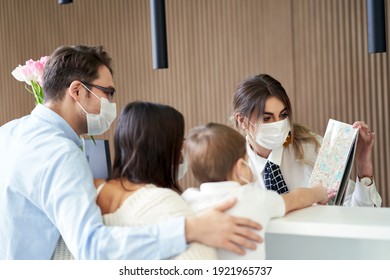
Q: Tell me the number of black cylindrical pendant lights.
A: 3